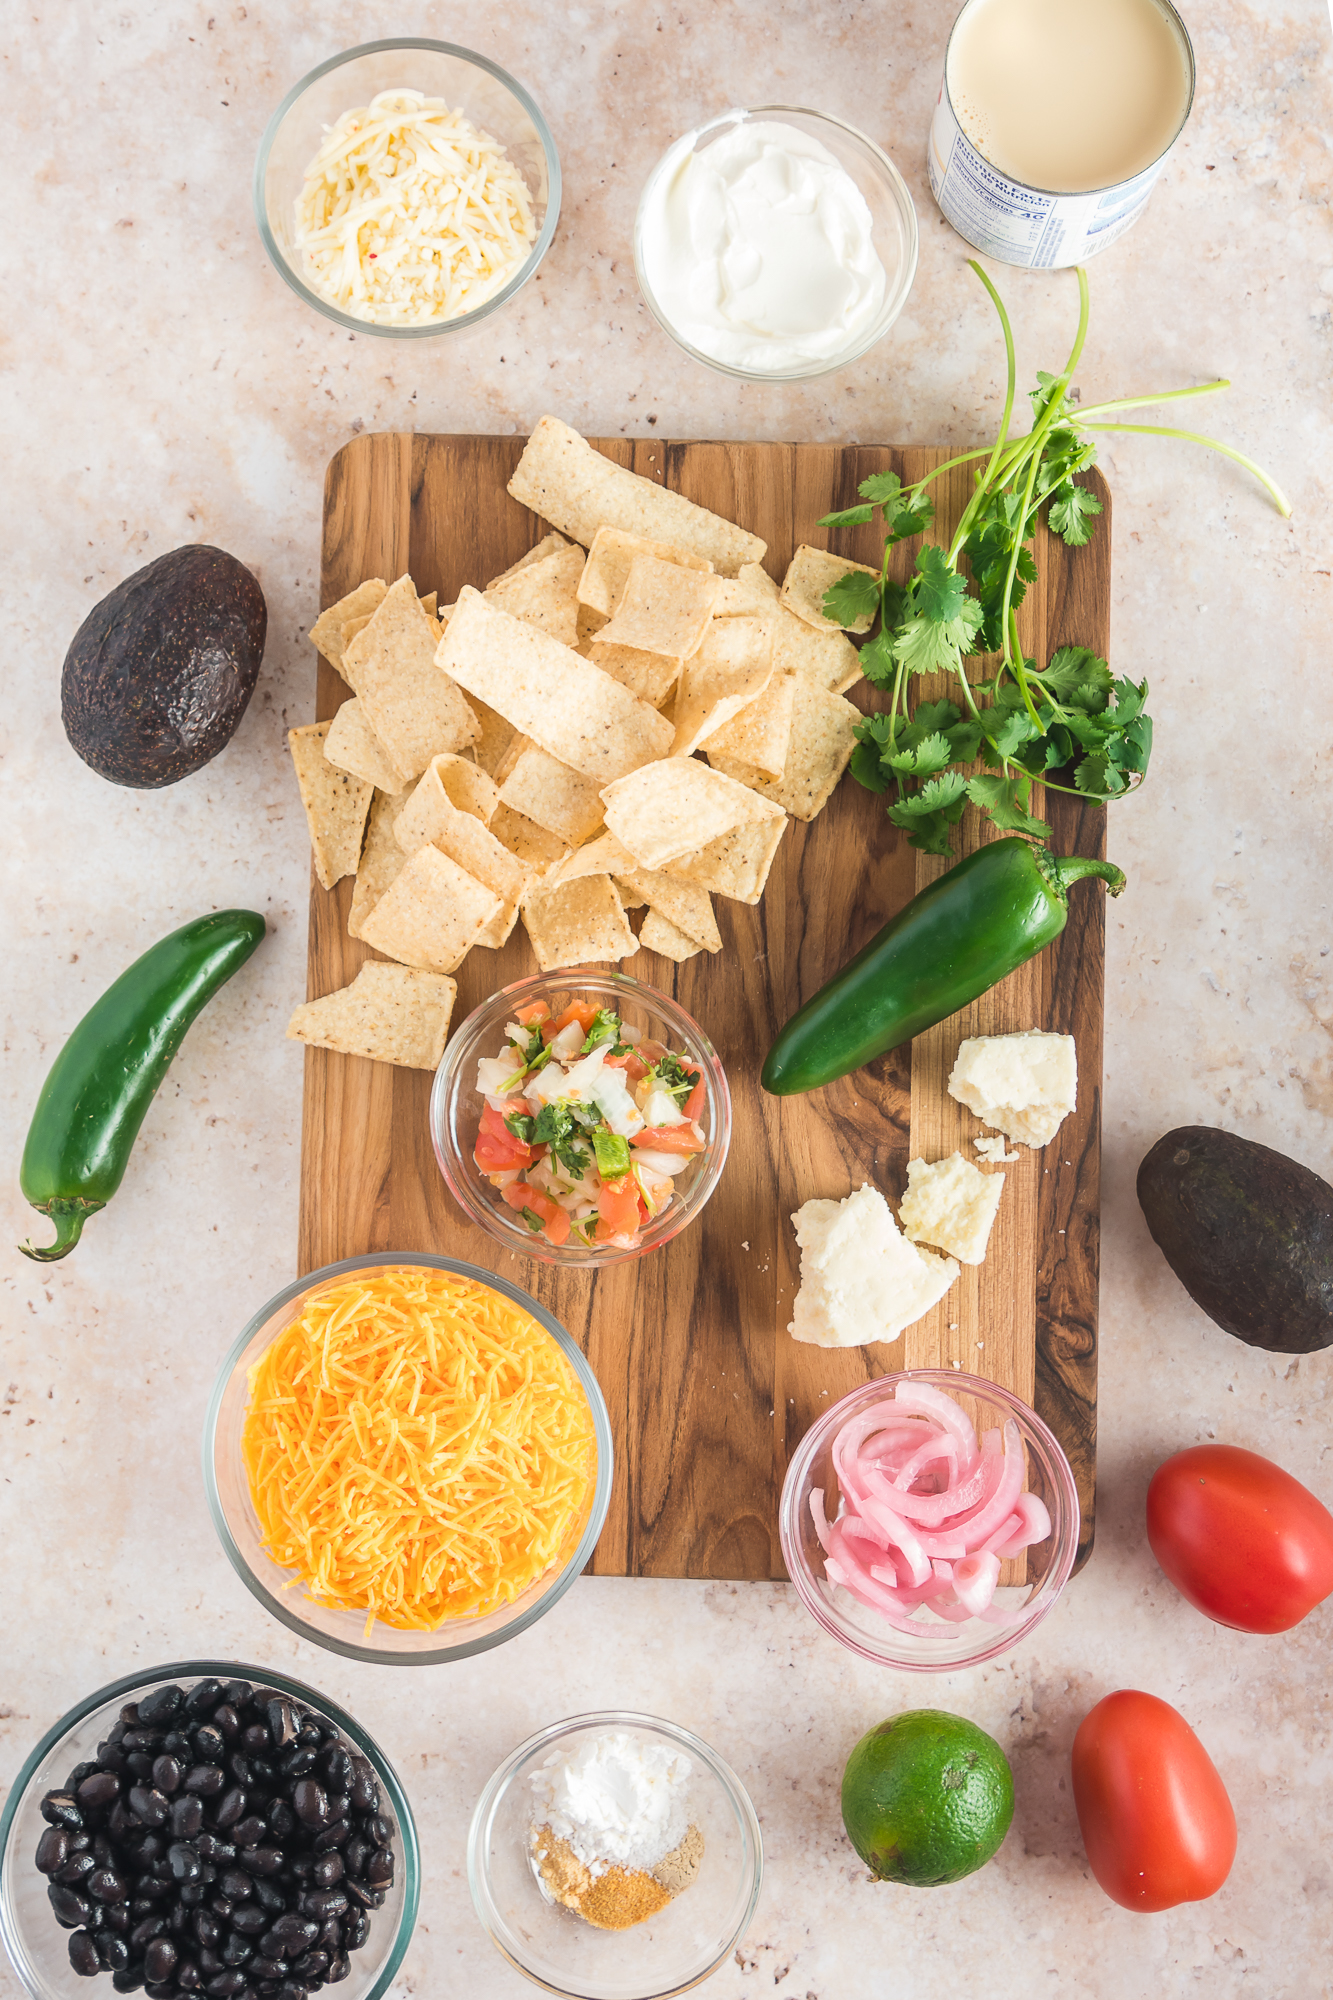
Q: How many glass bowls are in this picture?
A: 7